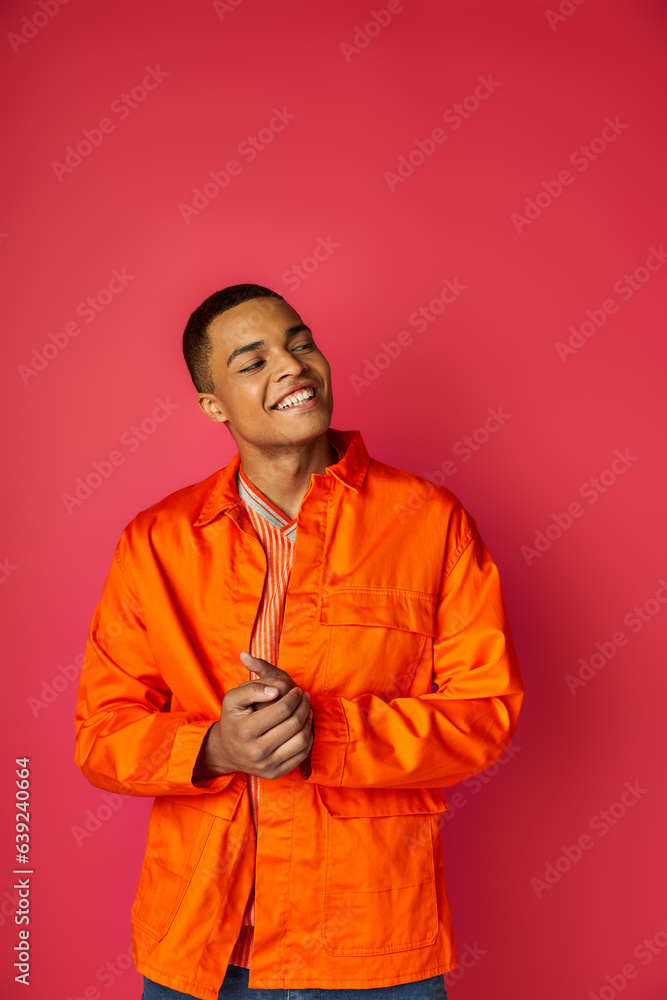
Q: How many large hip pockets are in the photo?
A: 2